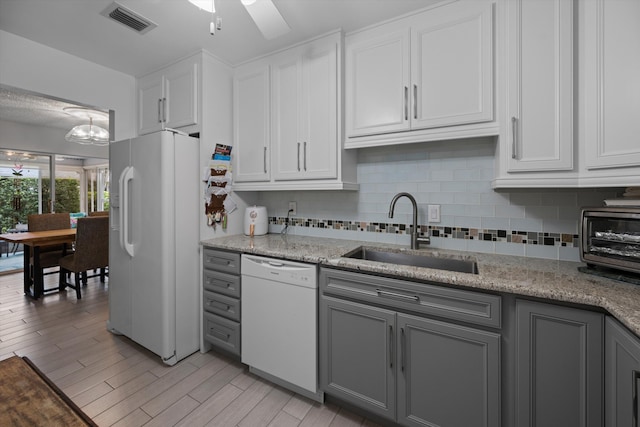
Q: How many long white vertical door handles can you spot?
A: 2